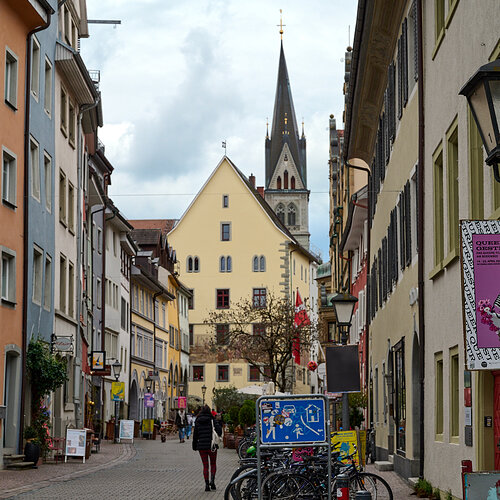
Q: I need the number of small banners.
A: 3